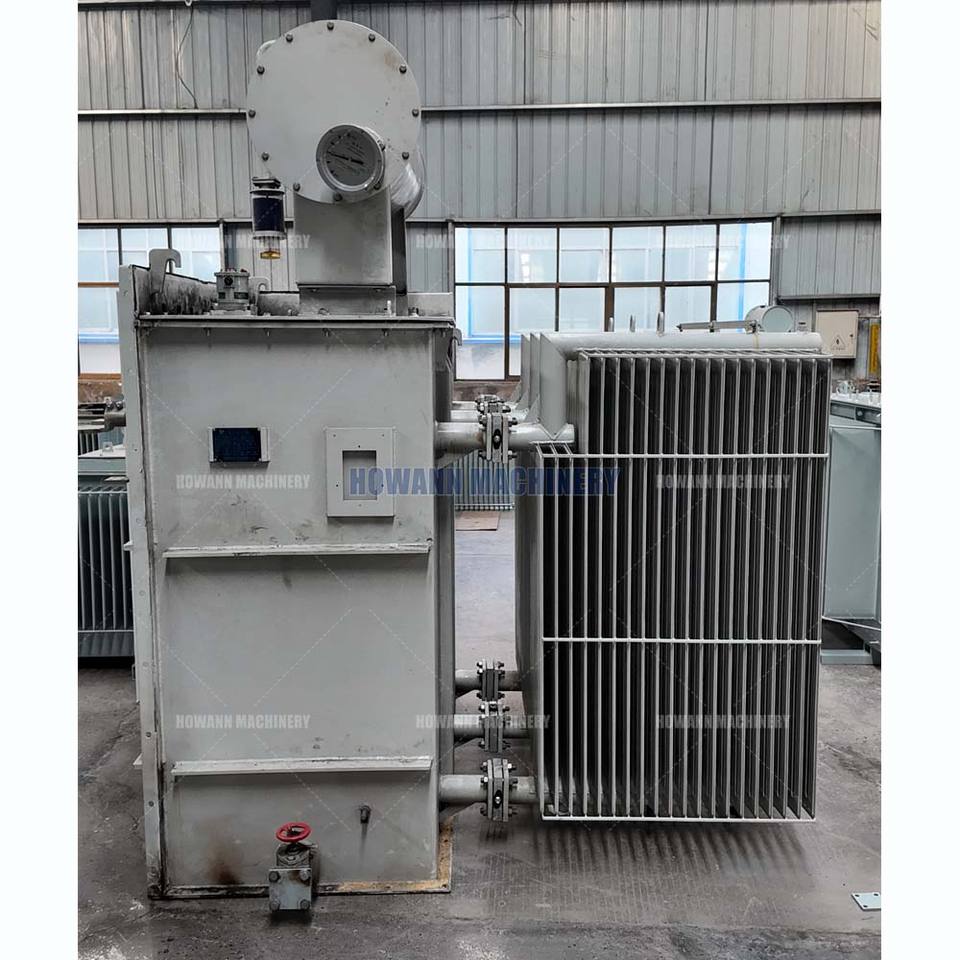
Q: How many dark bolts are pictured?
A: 12